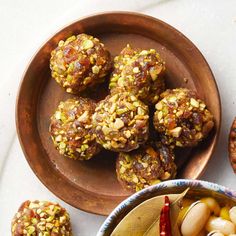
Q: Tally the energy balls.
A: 7